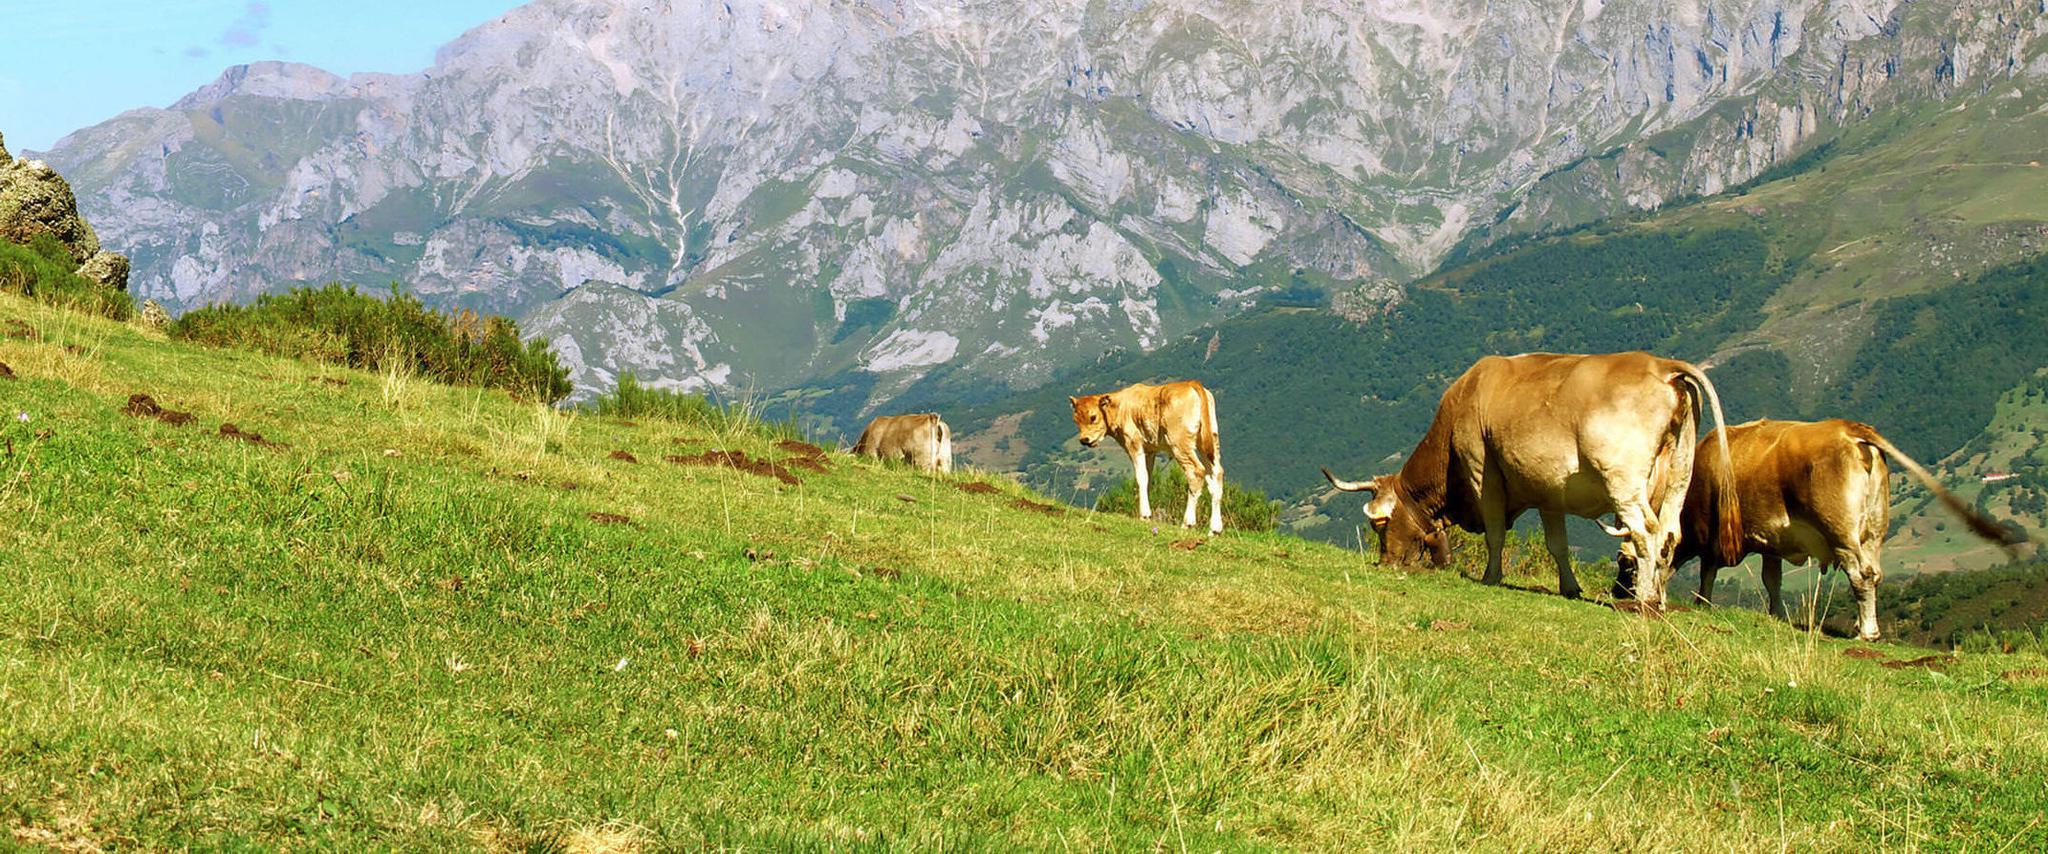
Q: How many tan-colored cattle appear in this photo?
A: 4